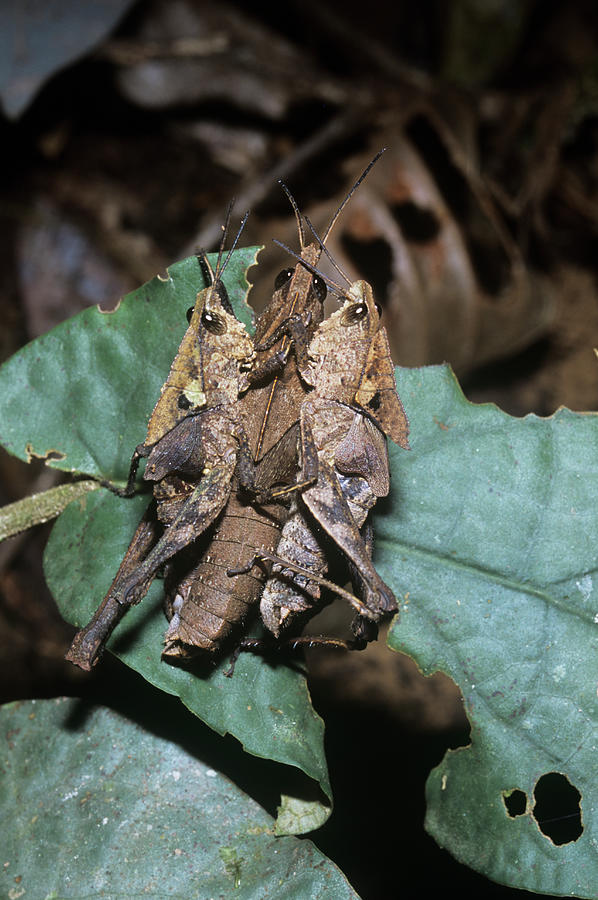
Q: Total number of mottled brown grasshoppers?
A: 3